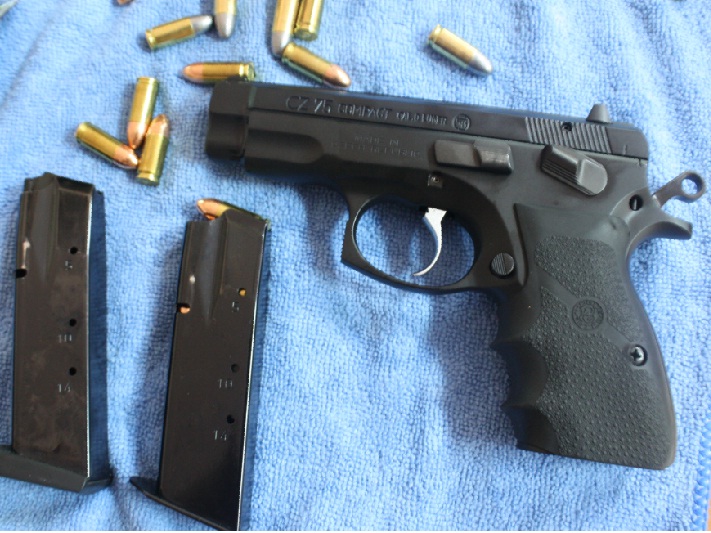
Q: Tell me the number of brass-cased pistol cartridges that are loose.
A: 10